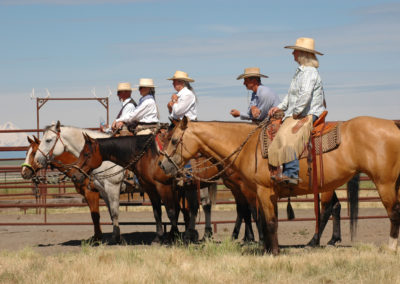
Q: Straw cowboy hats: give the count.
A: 5